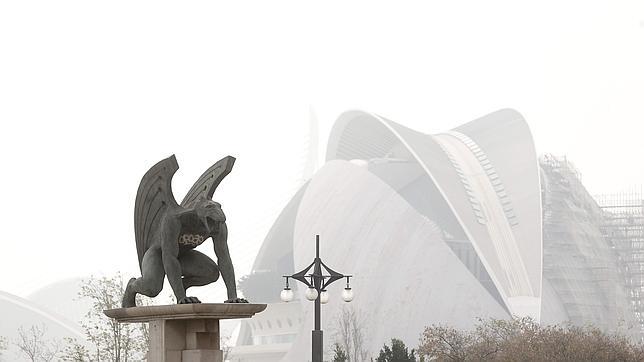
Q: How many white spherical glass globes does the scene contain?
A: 4